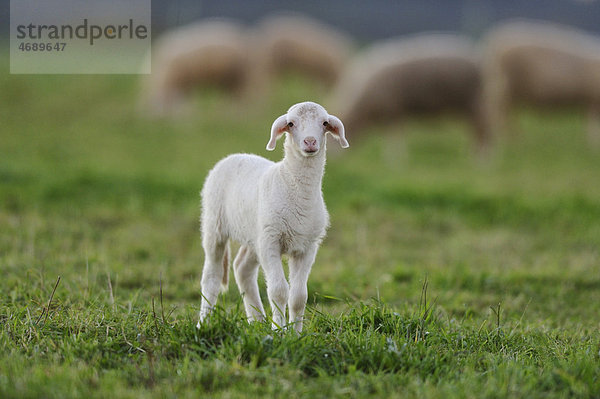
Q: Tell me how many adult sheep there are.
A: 4